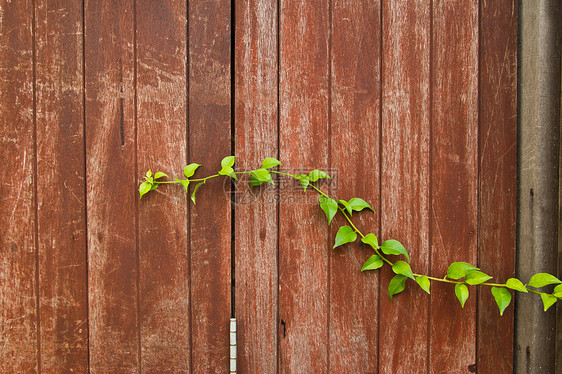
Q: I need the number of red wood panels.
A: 11